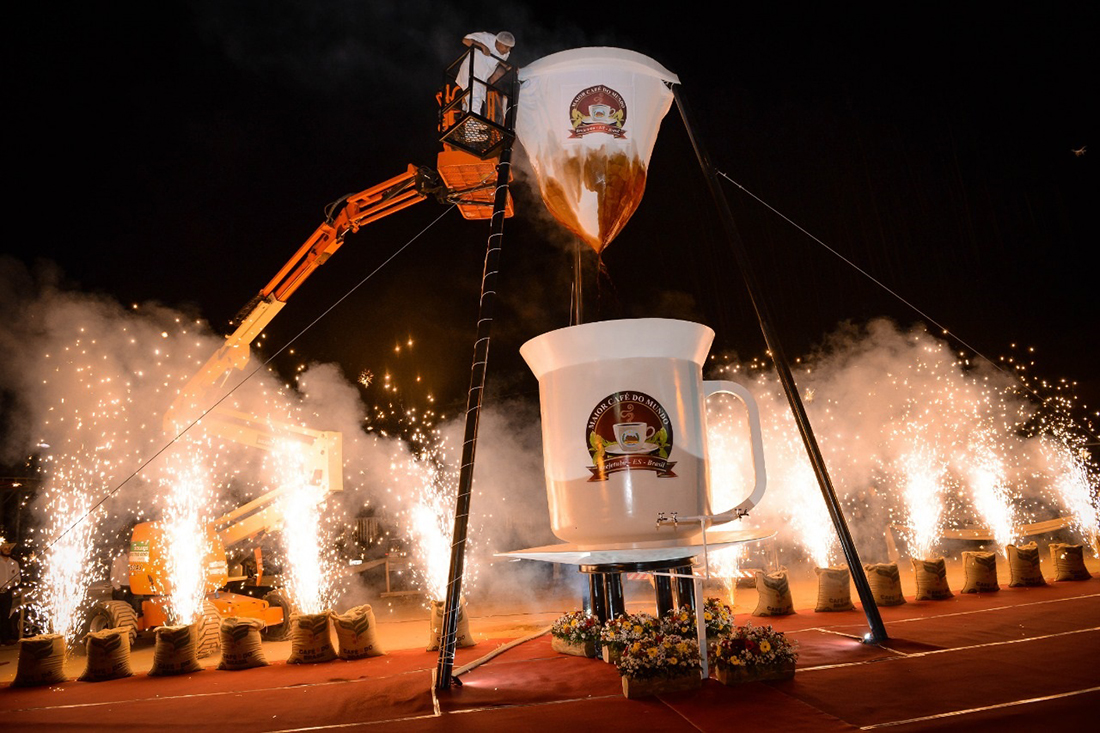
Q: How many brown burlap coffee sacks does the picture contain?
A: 14